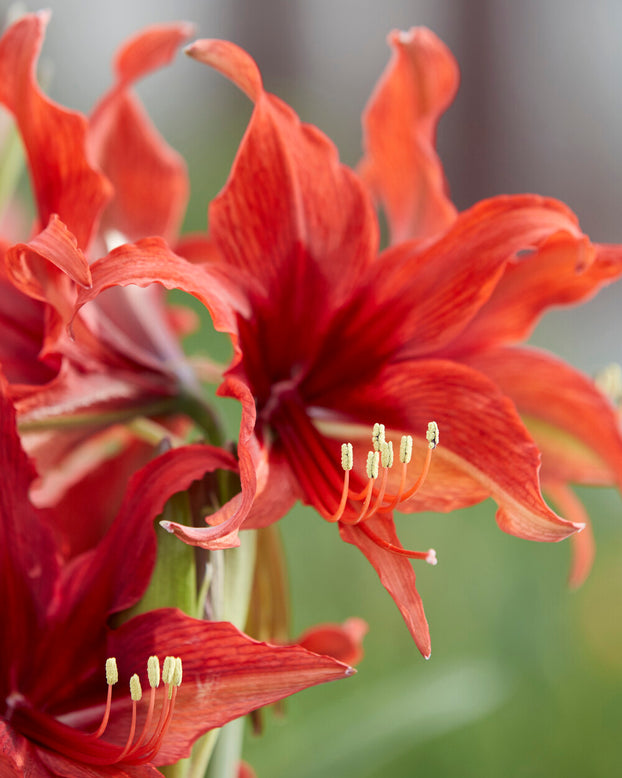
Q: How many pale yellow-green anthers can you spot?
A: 11